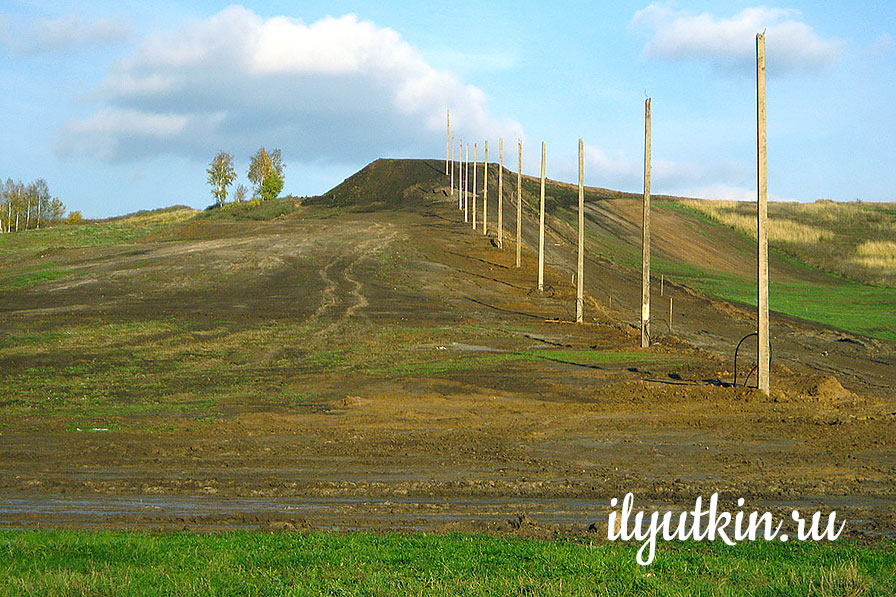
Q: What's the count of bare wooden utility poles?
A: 12